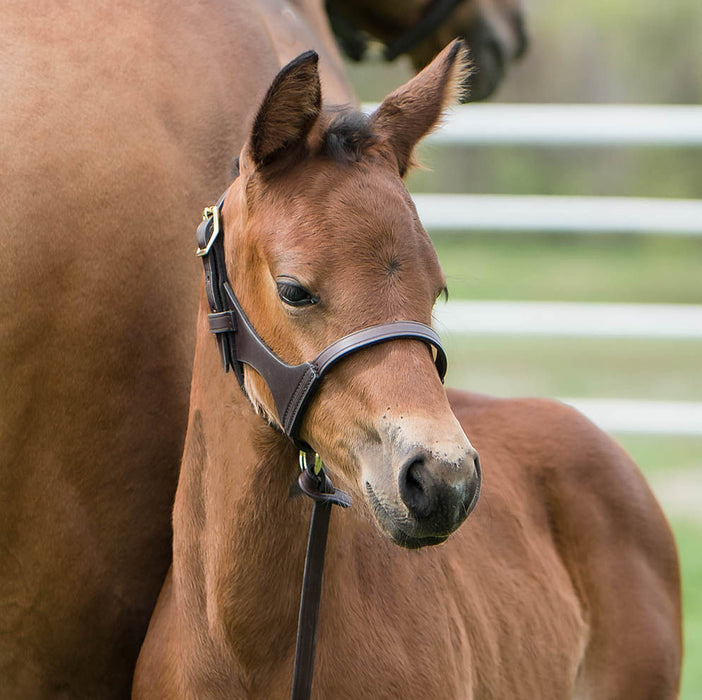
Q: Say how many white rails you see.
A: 4